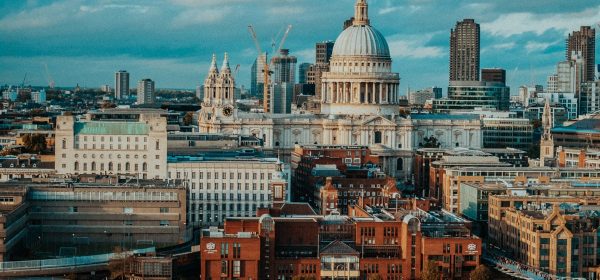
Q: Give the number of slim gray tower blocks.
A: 2